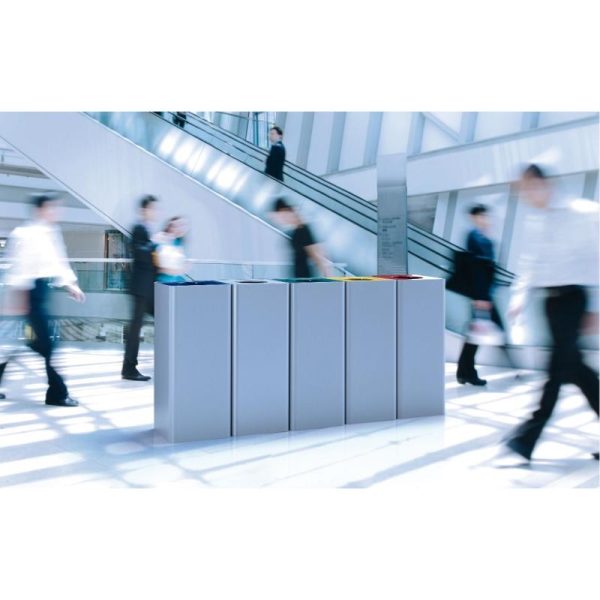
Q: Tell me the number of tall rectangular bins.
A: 5